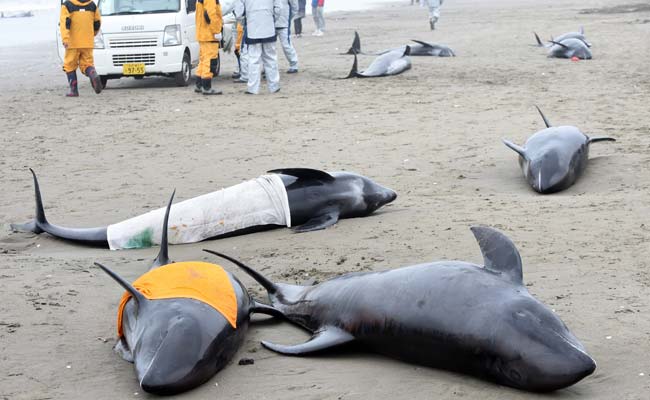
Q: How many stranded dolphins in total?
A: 8